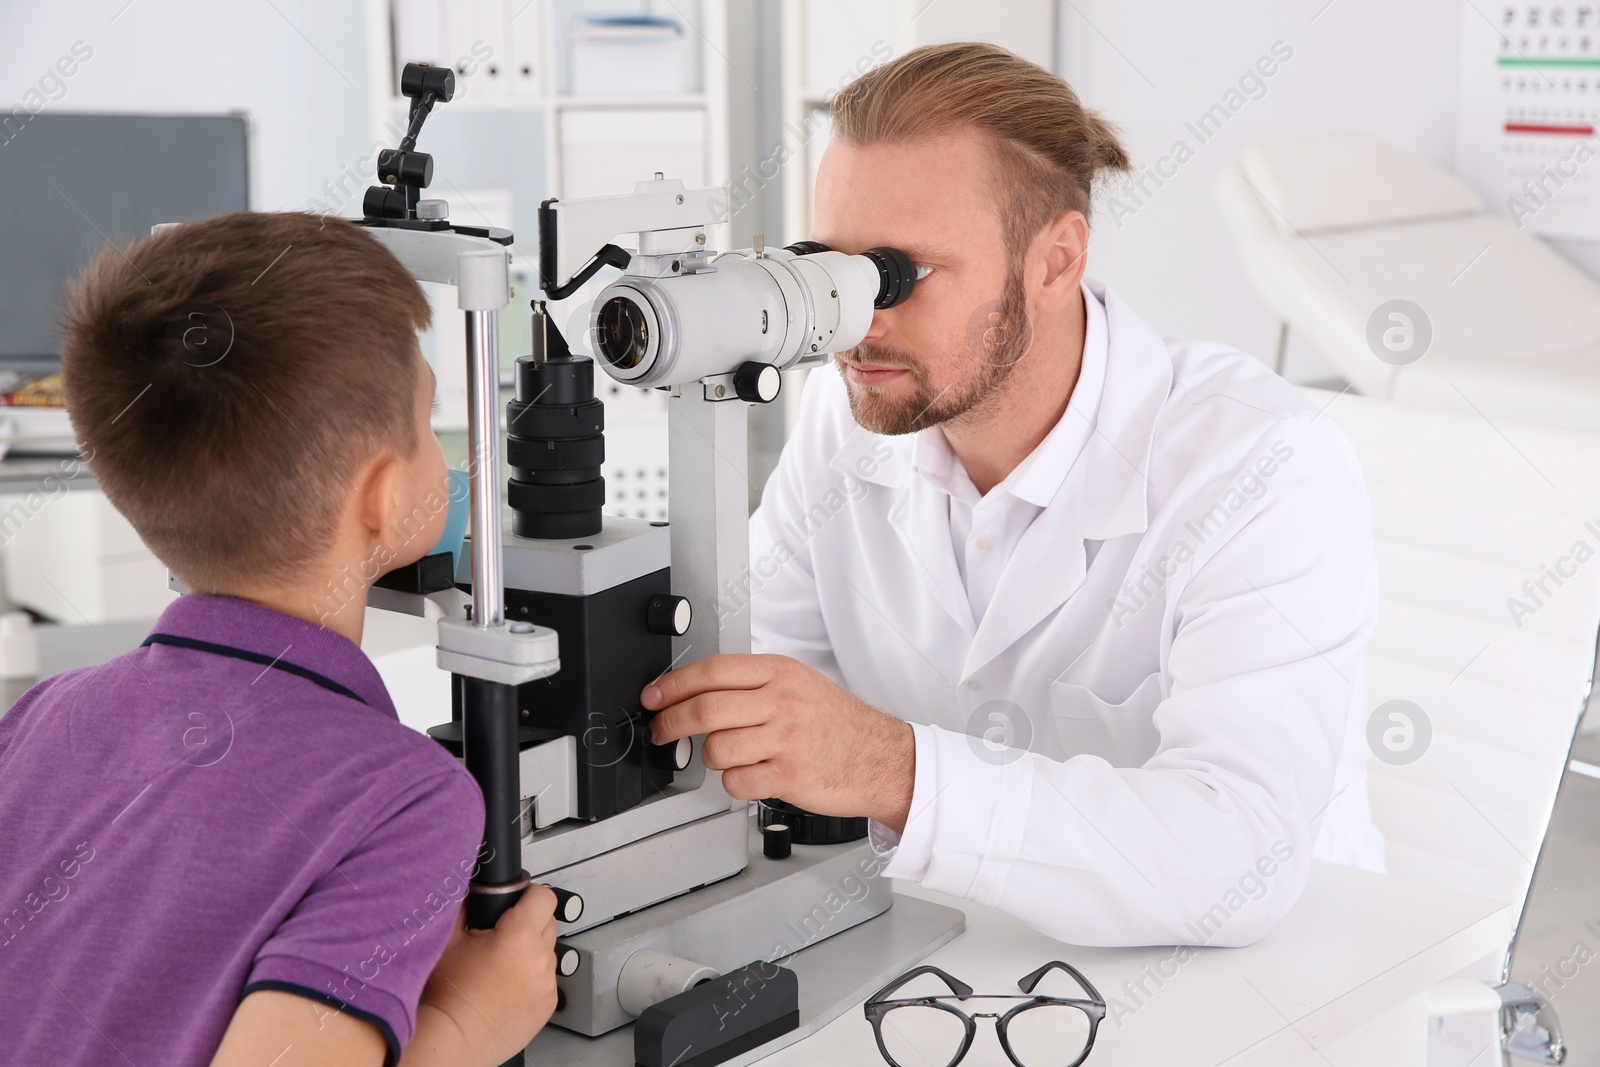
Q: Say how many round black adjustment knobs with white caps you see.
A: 6